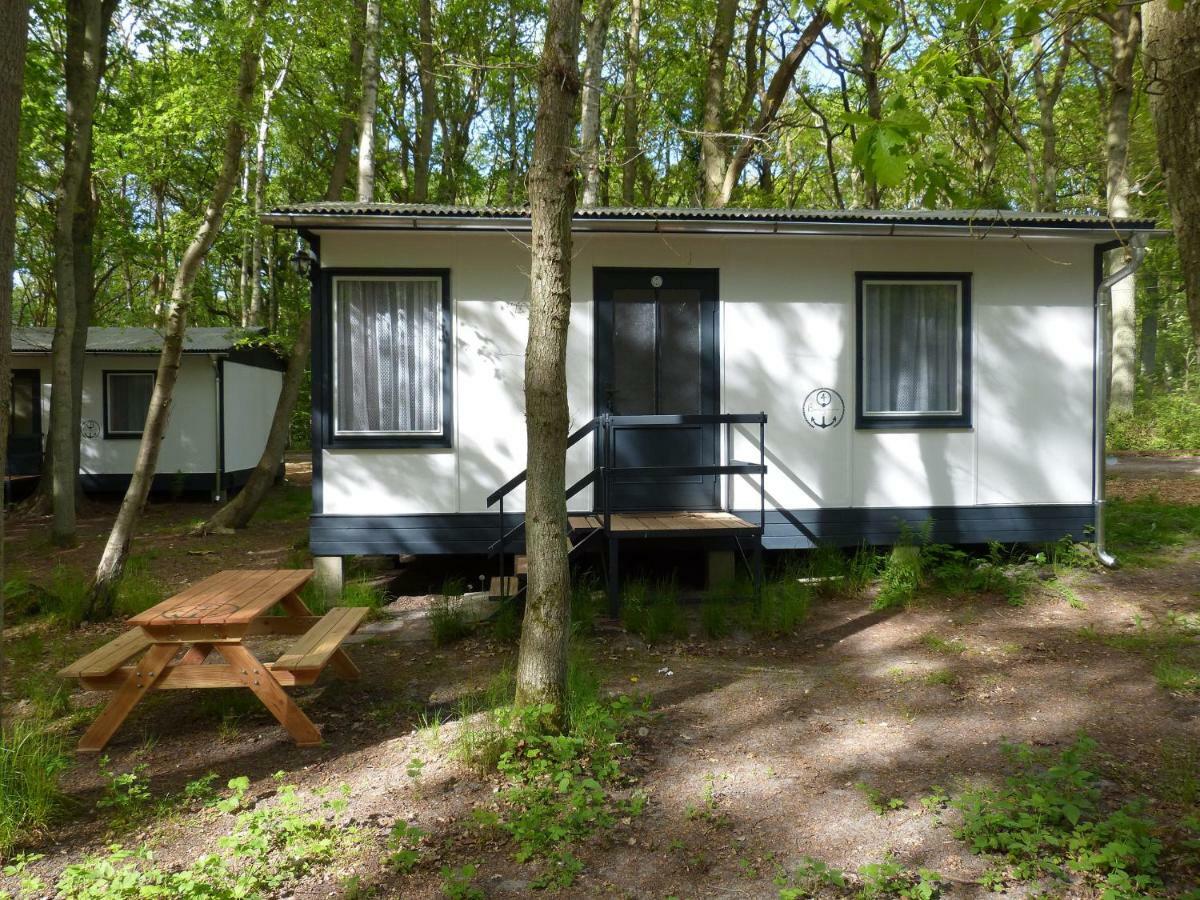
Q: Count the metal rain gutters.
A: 2